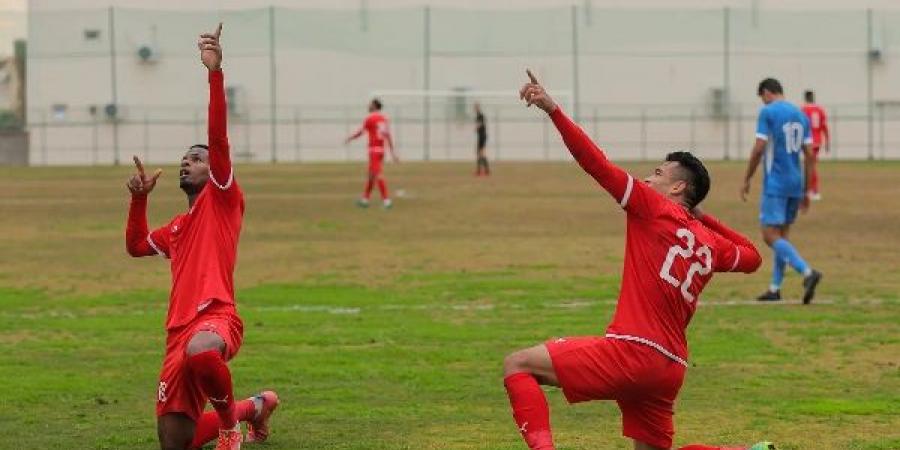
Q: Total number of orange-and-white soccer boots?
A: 2